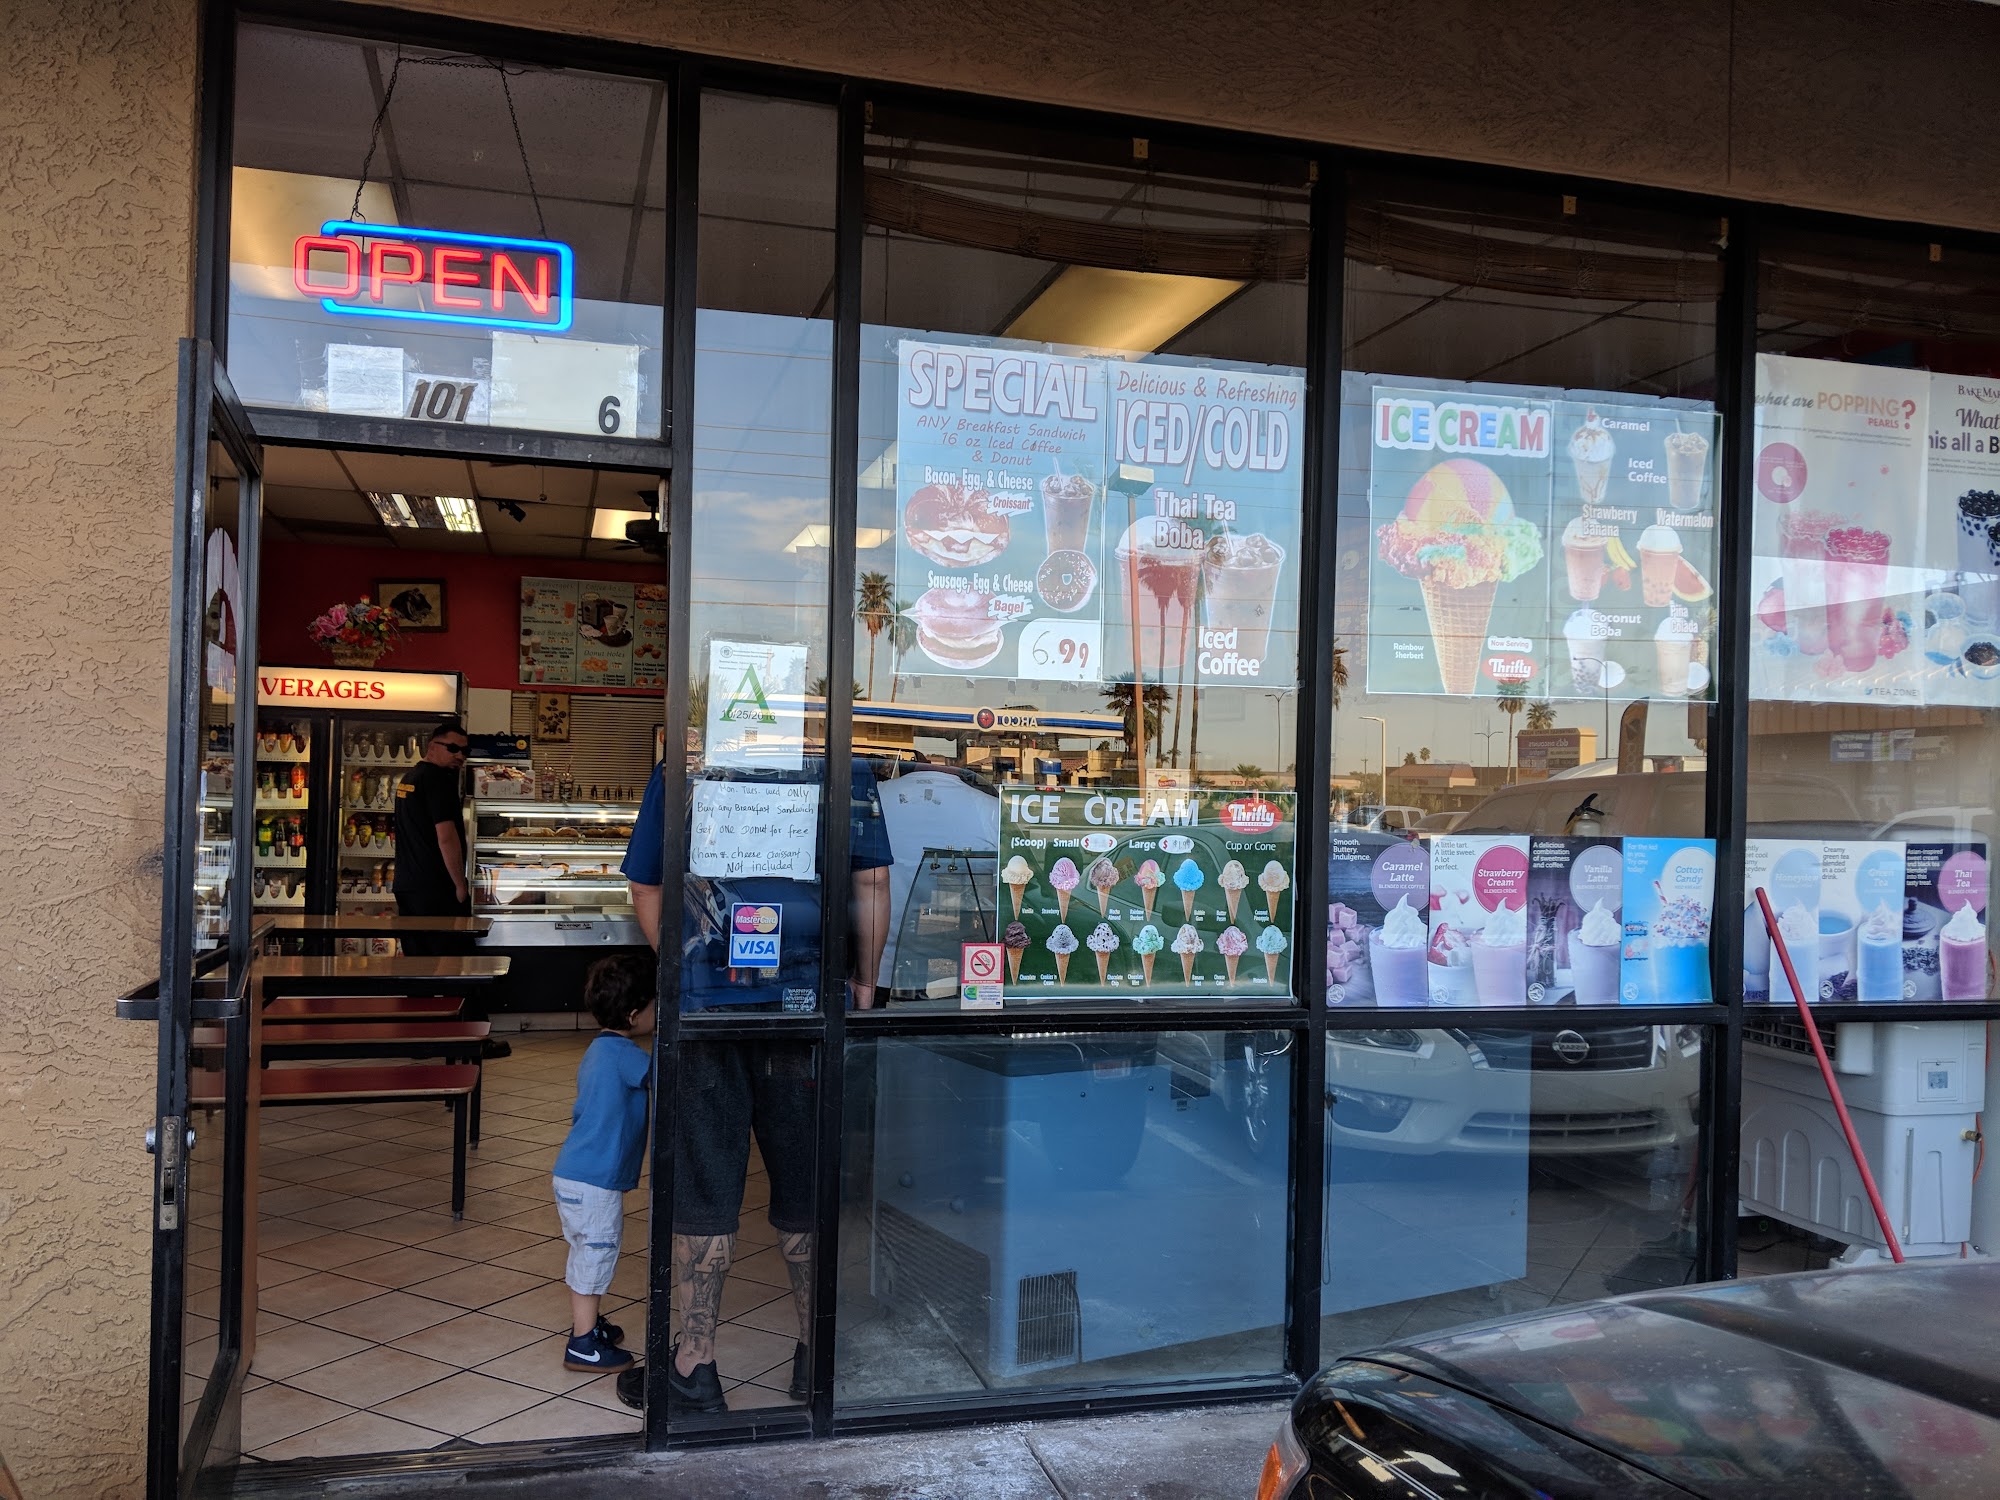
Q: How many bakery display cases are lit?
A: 1